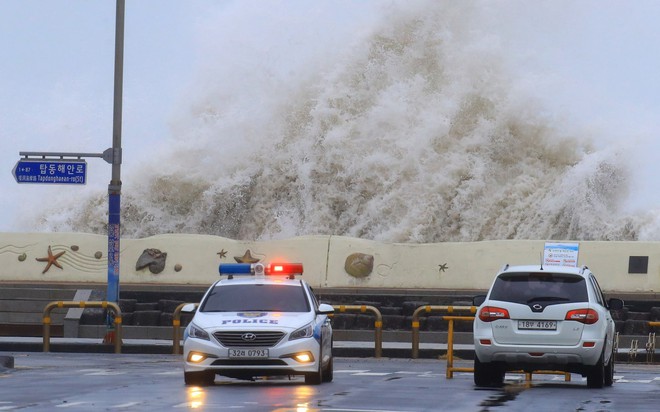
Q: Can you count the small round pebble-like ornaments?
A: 4